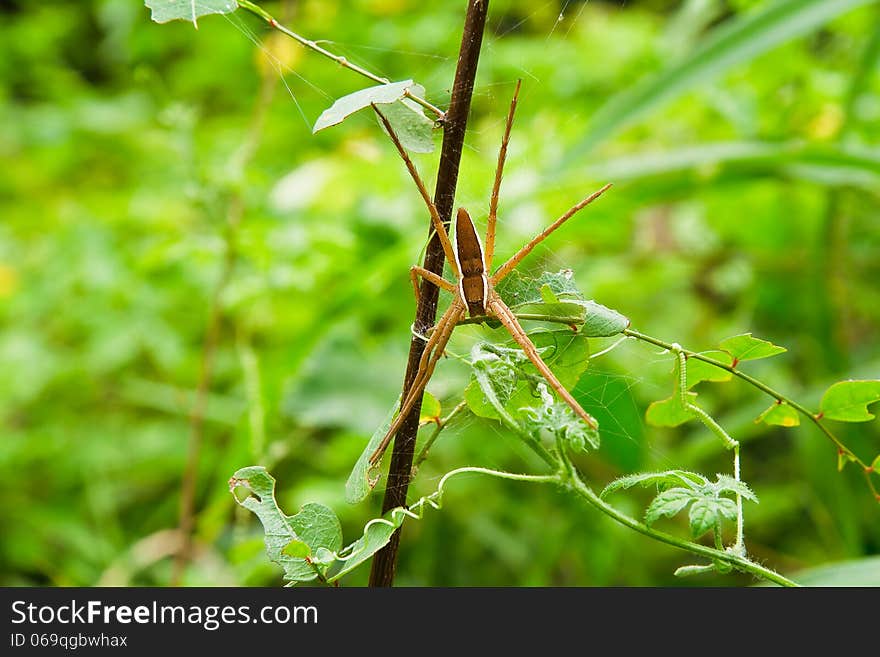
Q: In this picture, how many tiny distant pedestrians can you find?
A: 0